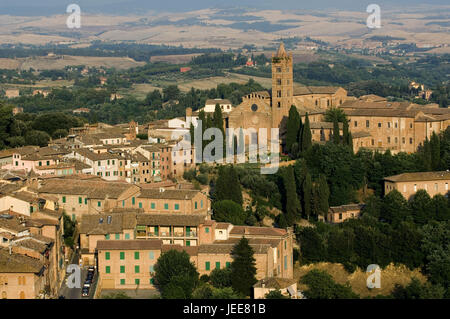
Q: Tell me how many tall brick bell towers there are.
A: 1